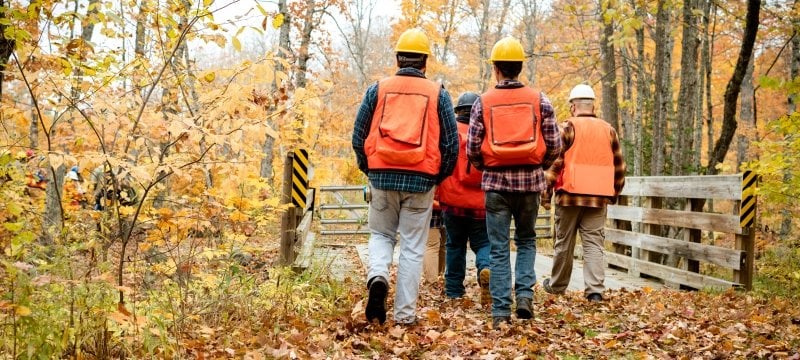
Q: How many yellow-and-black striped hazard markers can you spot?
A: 2